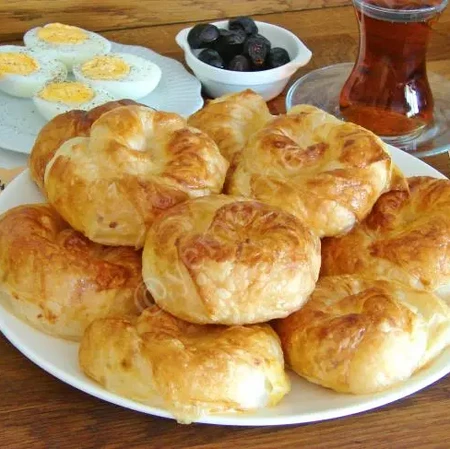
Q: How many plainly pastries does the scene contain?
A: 9